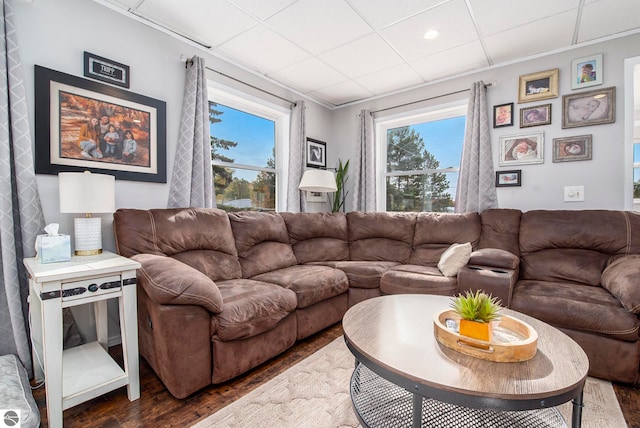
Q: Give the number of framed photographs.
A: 11